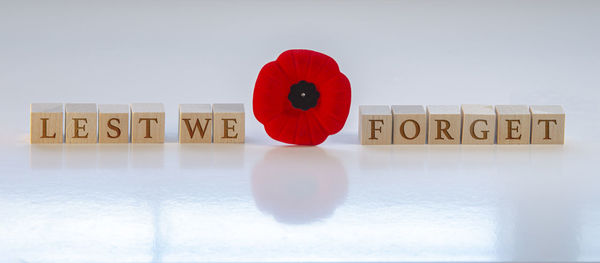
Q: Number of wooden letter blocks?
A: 12